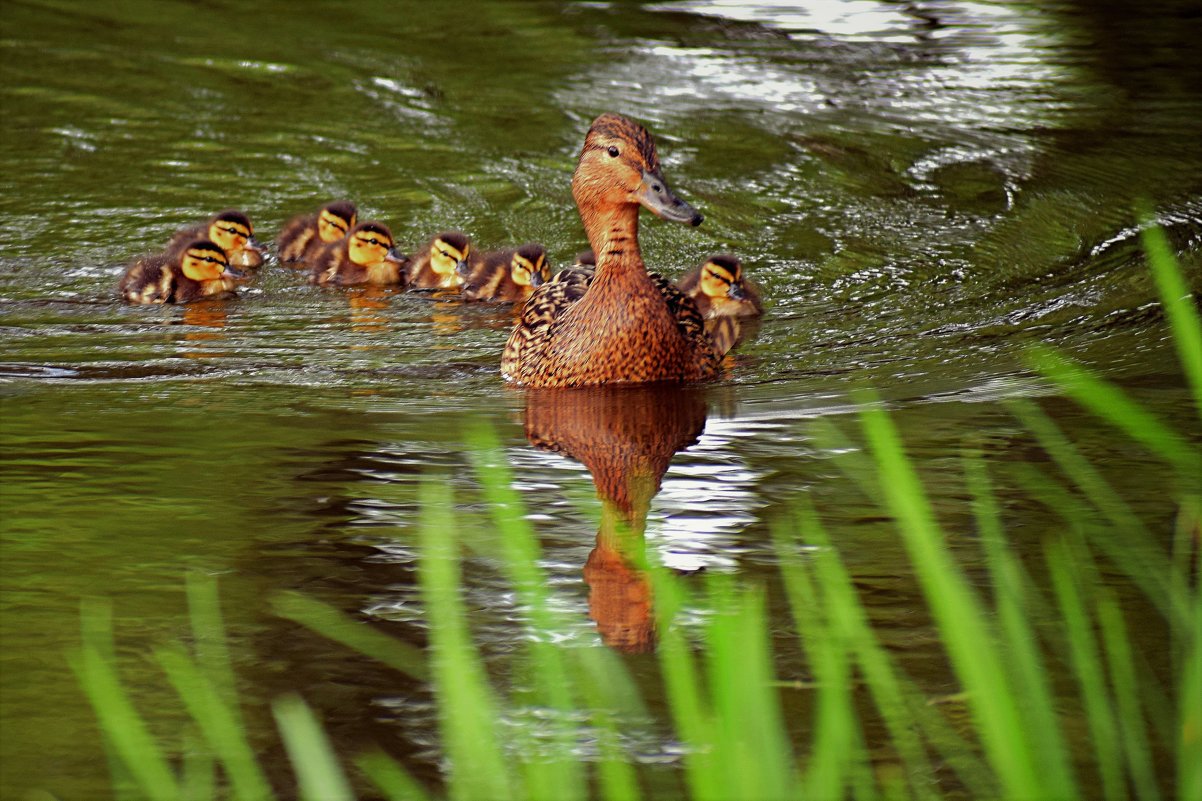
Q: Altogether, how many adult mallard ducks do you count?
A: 1